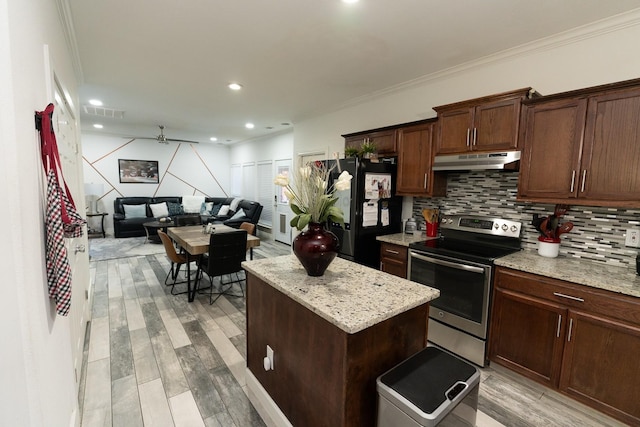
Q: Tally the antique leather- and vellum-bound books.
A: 0